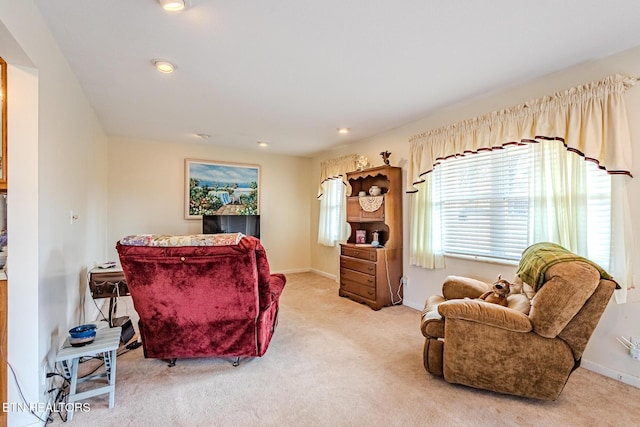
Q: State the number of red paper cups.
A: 0